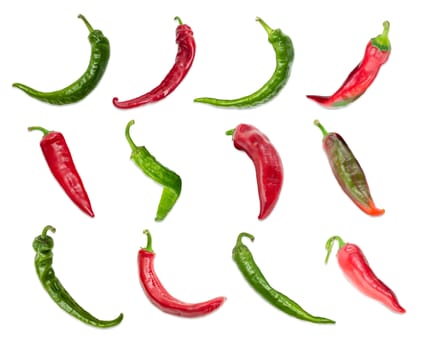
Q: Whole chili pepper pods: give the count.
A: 12